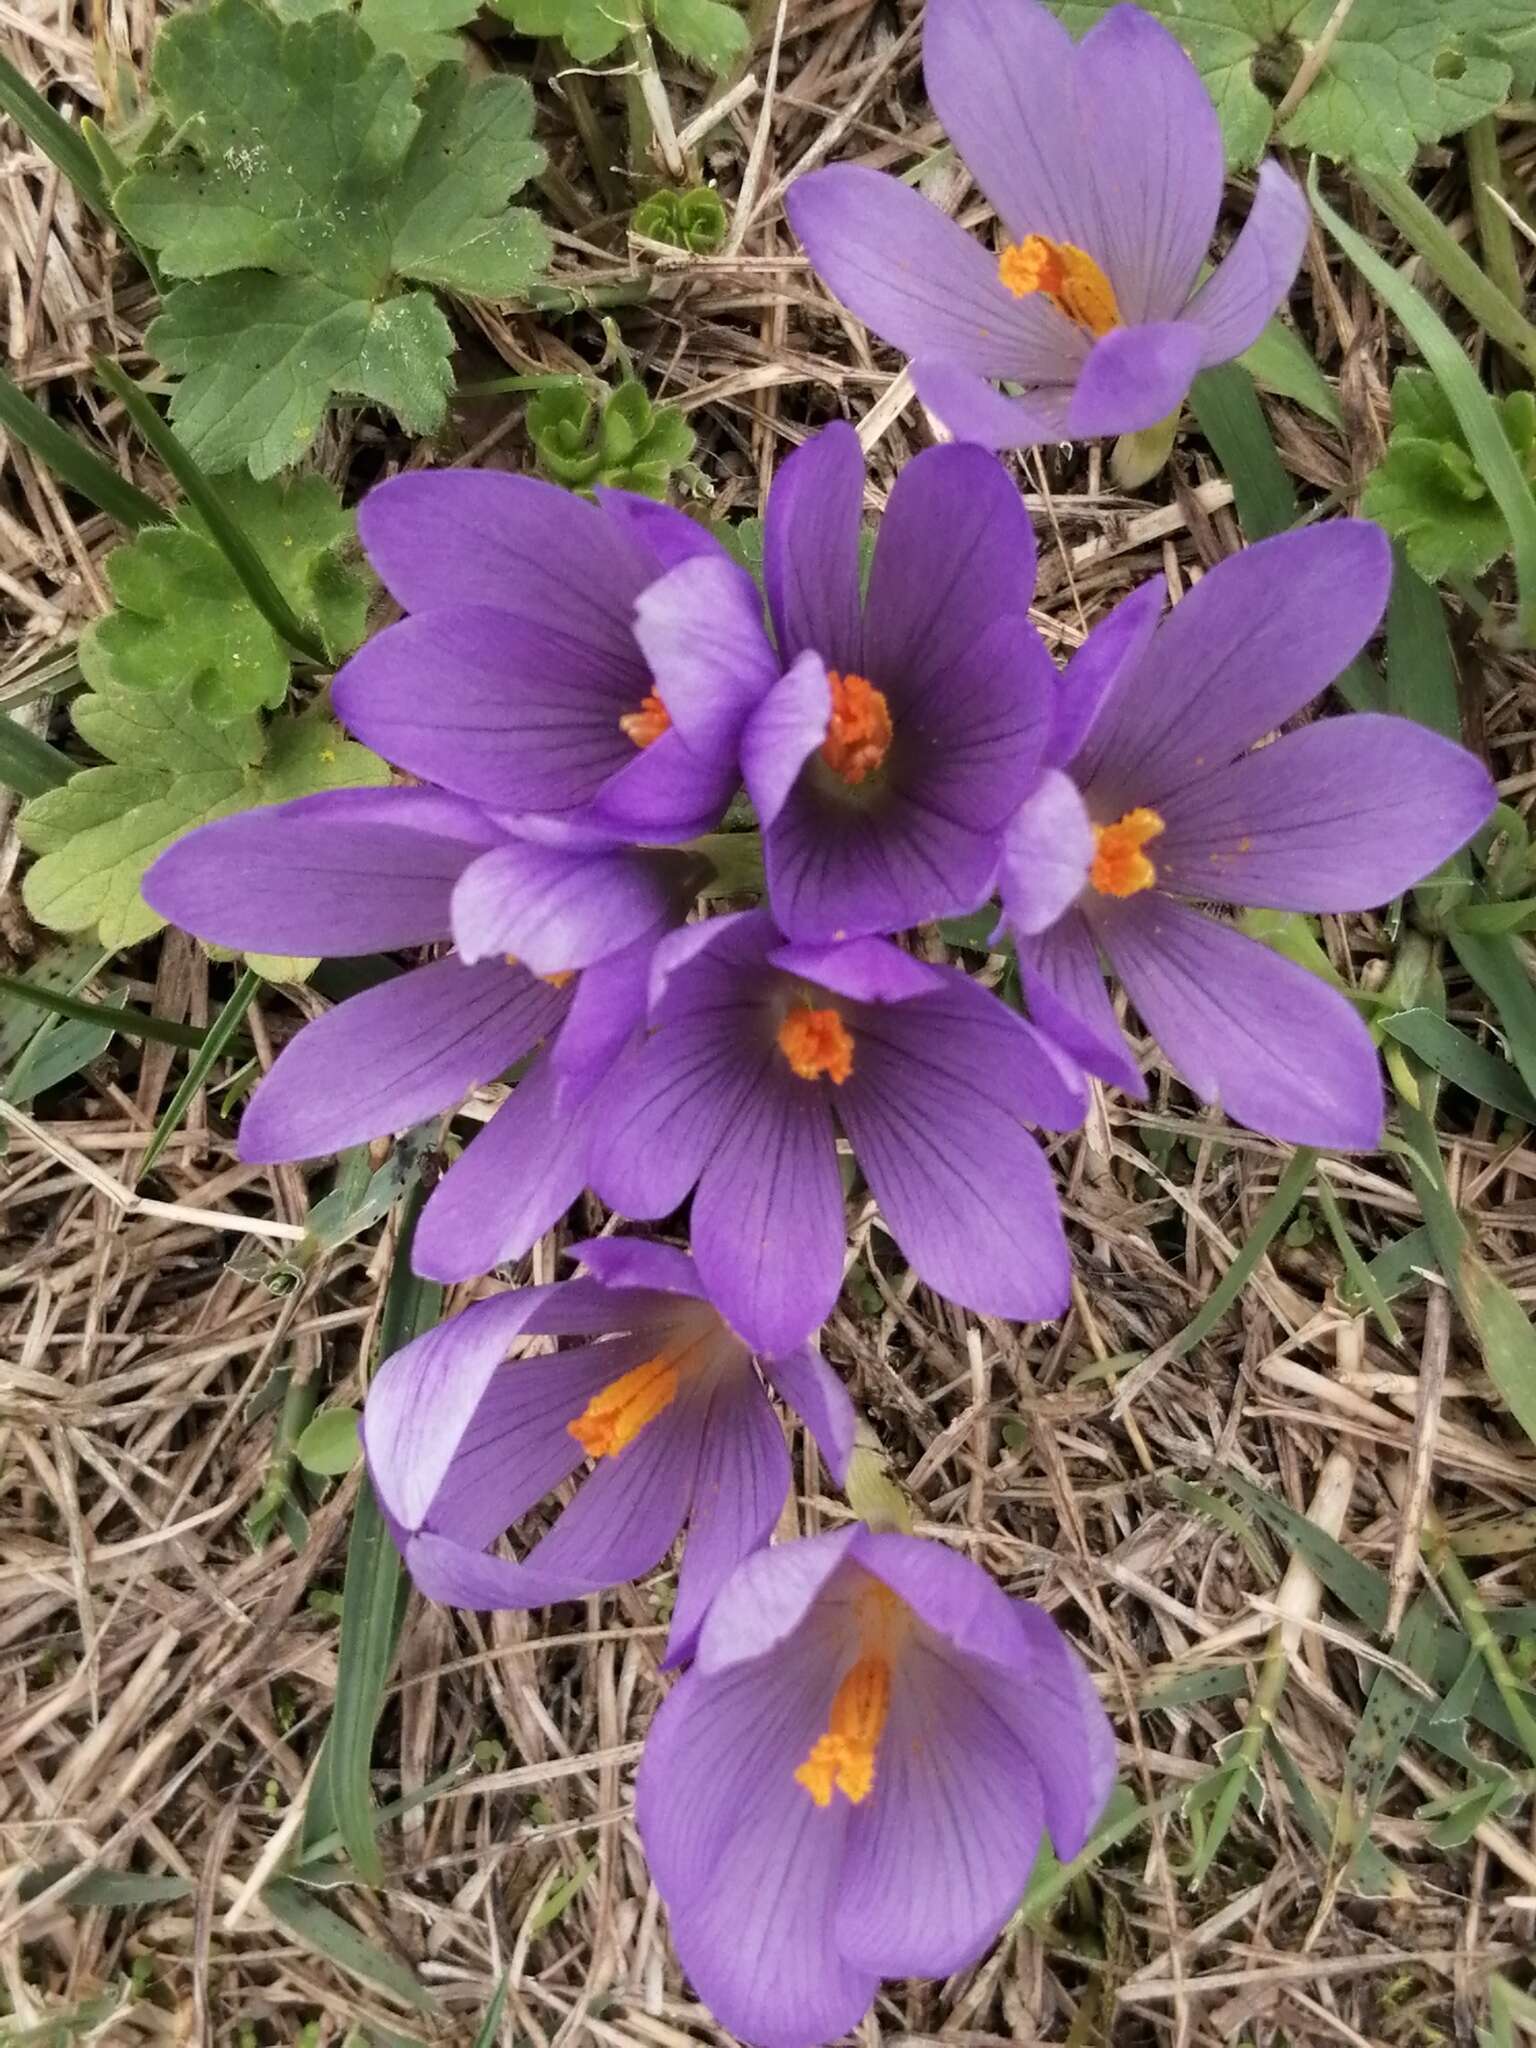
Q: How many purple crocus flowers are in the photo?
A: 8